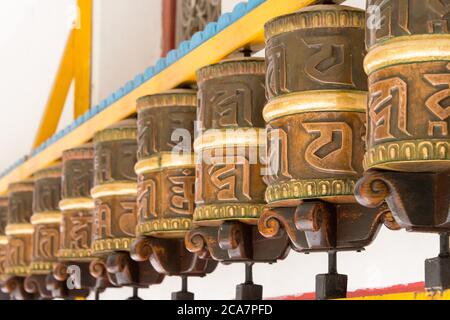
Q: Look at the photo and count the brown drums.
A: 9